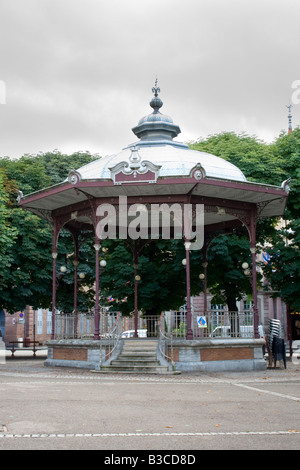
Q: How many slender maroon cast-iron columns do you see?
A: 7